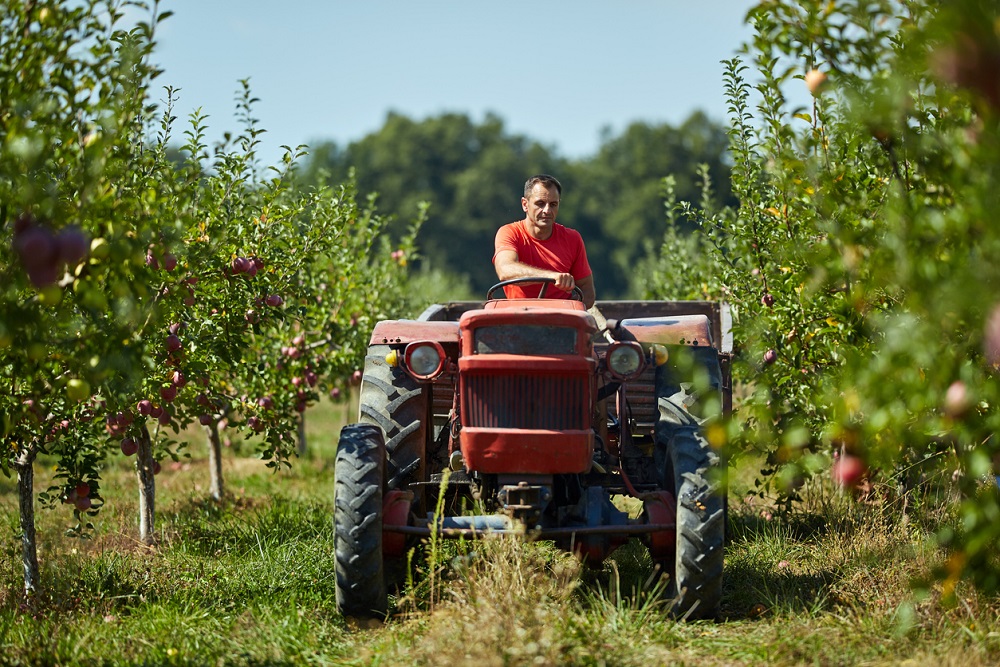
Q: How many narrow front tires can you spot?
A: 2